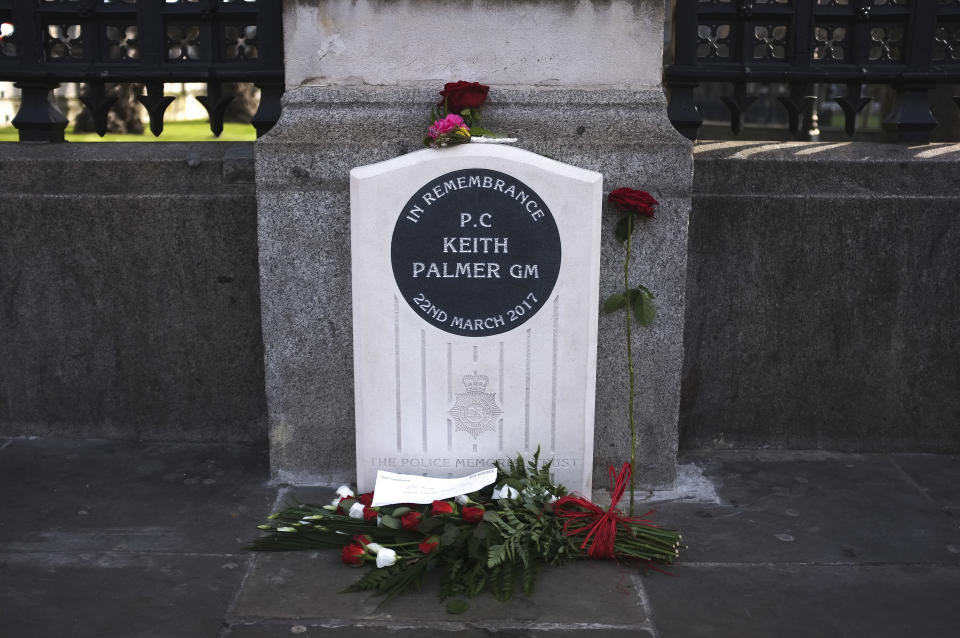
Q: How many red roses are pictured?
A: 11